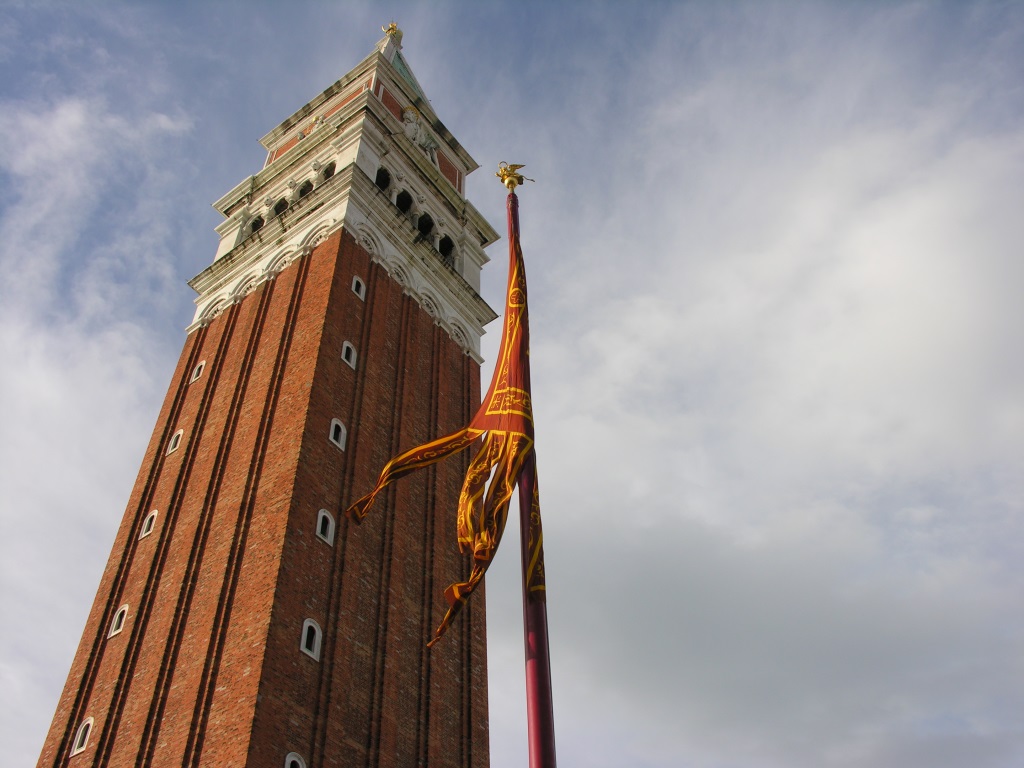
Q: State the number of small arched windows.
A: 11